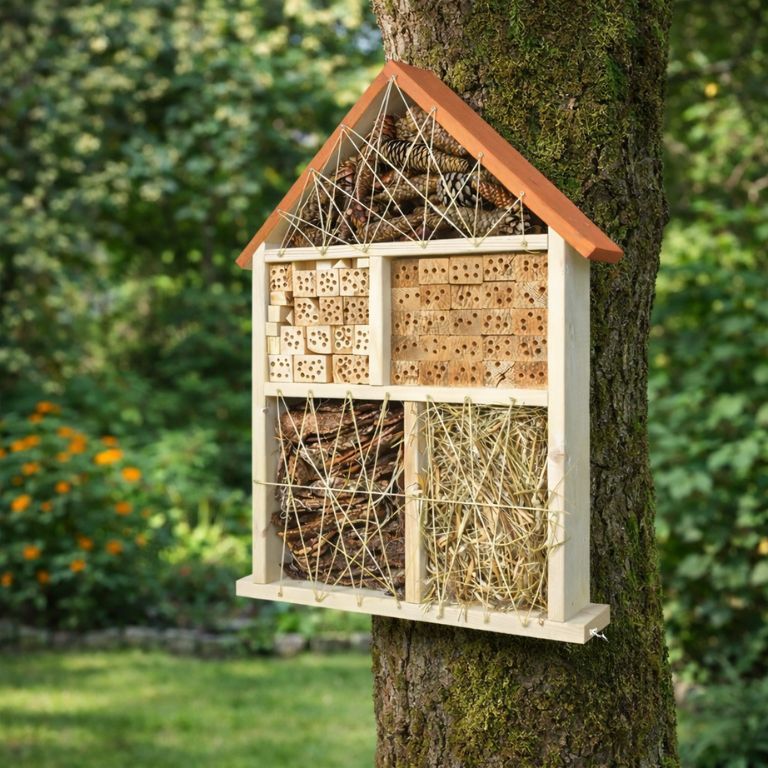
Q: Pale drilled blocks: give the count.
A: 14